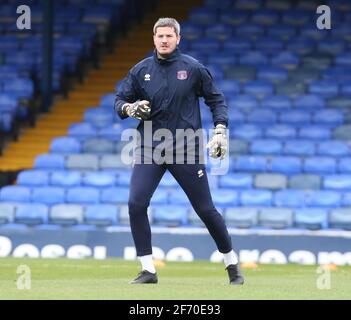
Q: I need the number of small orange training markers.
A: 3